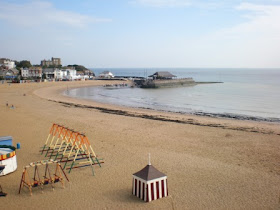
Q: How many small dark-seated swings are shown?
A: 3